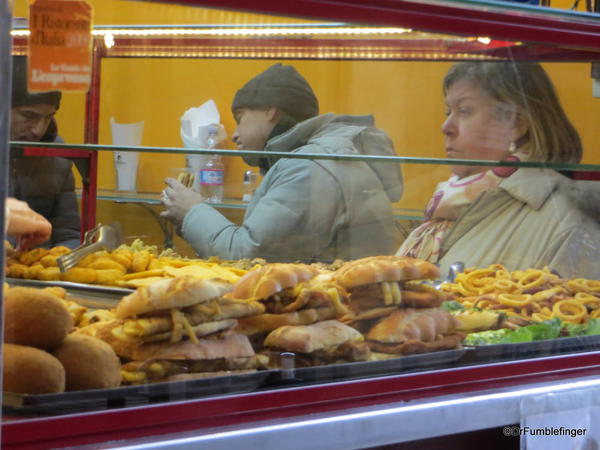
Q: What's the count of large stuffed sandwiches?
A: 6